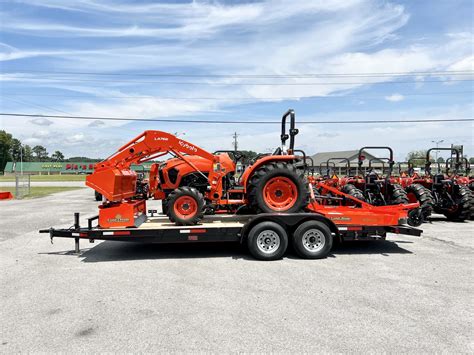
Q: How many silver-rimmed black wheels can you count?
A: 2